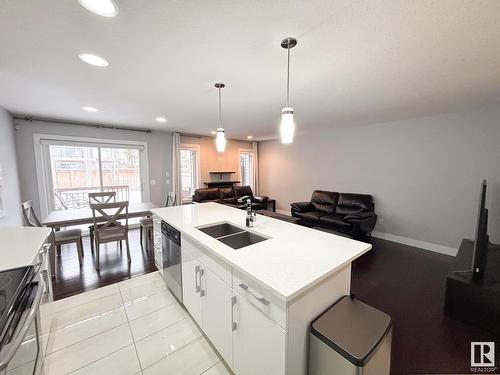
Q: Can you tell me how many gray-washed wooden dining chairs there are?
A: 4